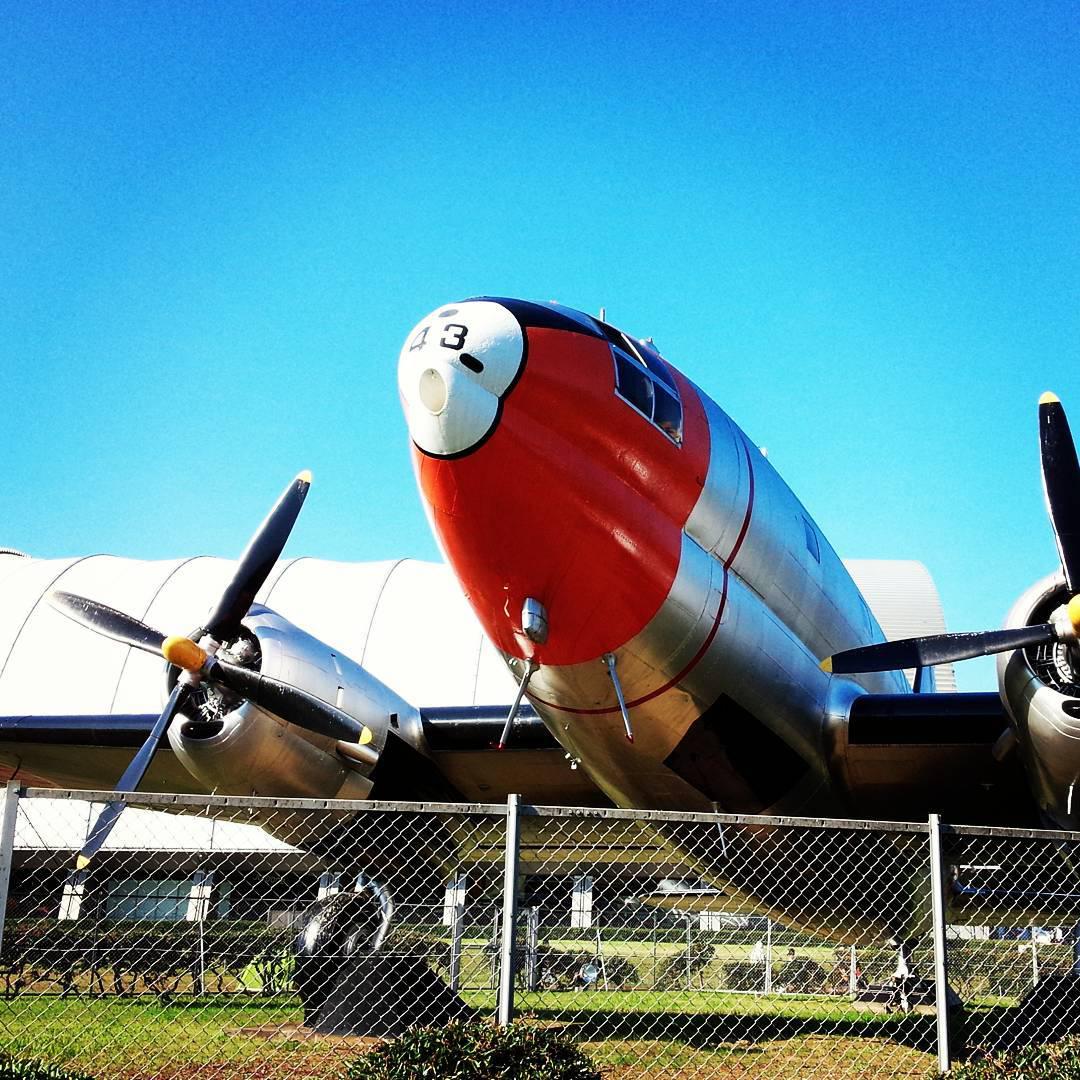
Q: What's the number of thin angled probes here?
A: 2